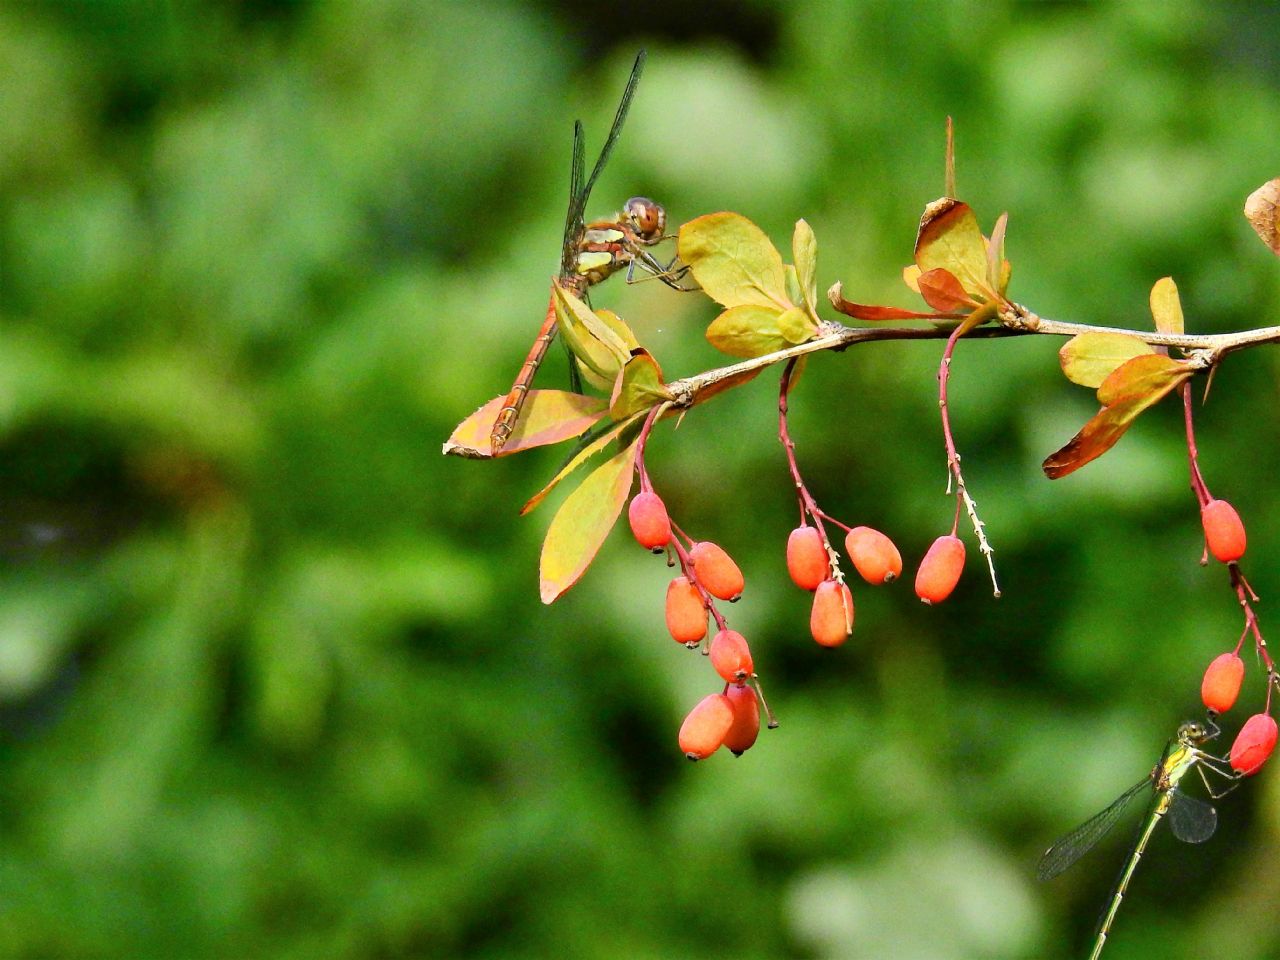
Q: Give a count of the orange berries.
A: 13